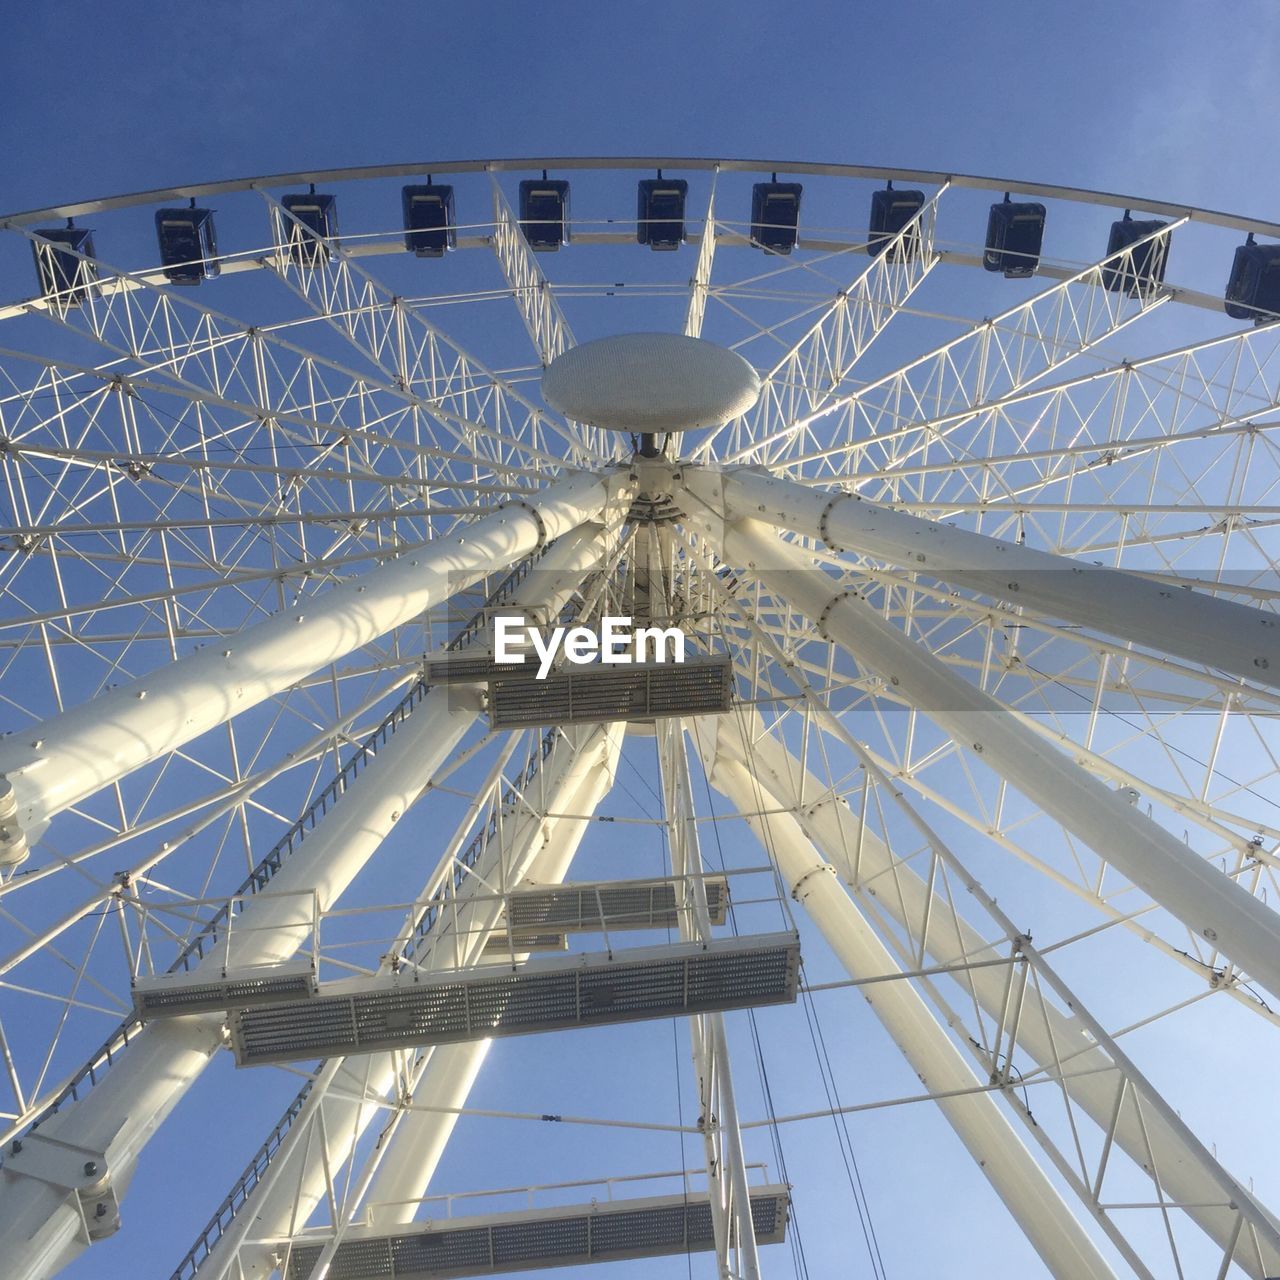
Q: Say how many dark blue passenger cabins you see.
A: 11